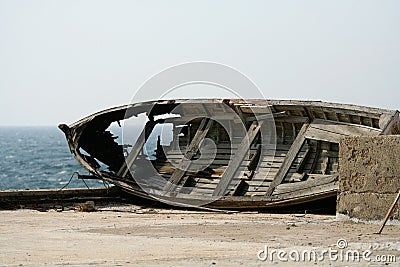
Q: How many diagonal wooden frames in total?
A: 4